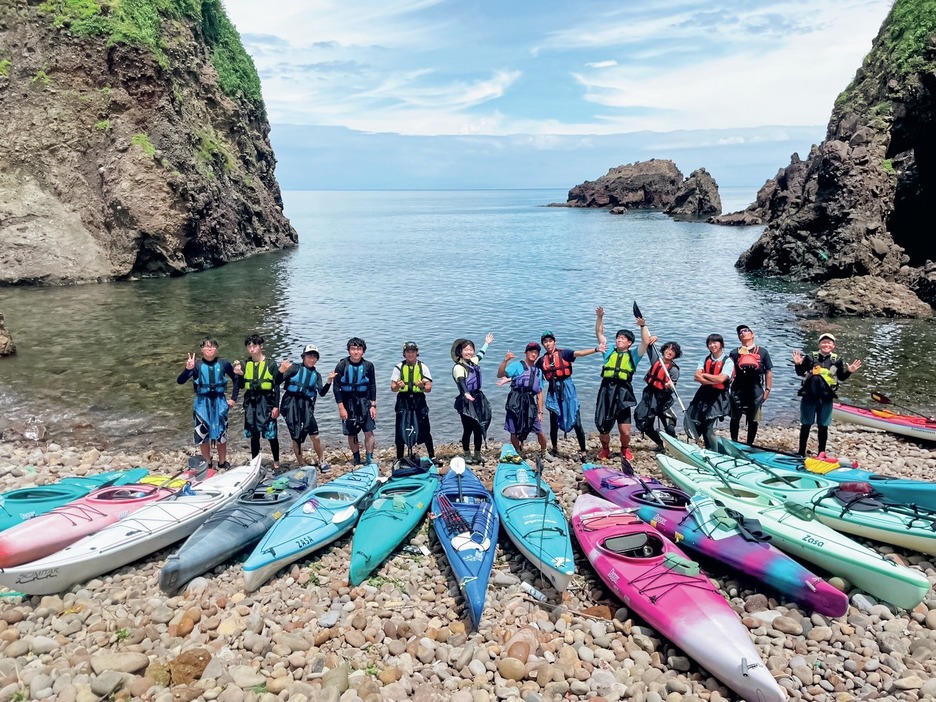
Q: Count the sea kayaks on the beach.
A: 14